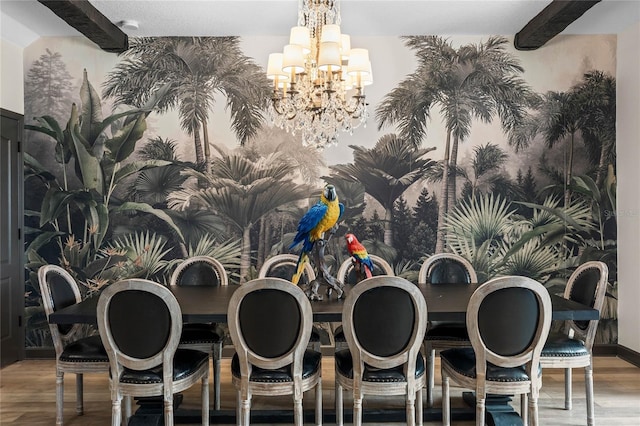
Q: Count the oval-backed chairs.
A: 10